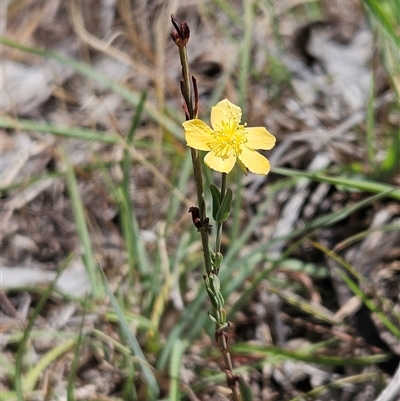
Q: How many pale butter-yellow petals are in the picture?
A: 5